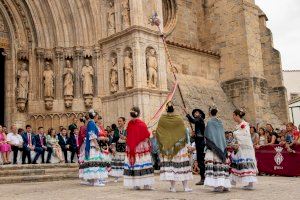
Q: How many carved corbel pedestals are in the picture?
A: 4